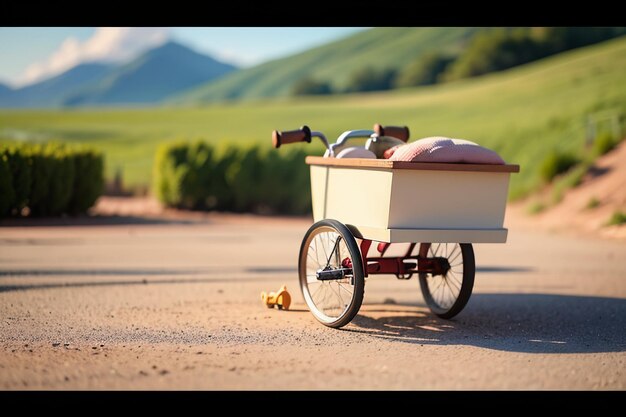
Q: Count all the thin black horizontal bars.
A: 2